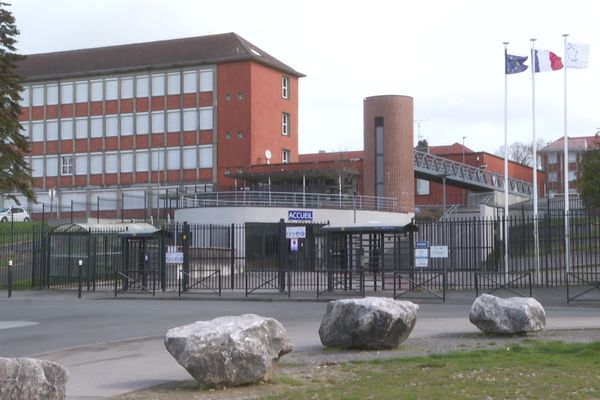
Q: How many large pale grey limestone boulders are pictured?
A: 4